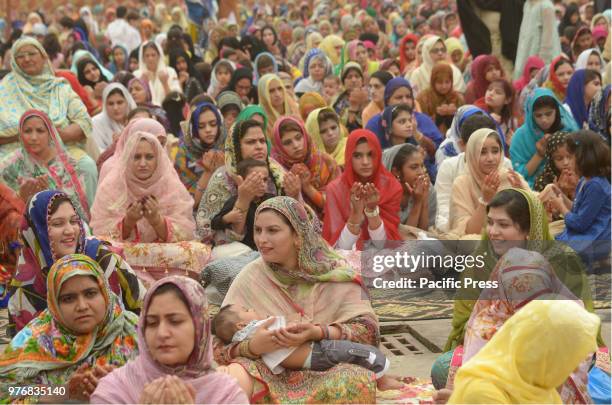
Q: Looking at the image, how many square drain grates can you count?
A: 1